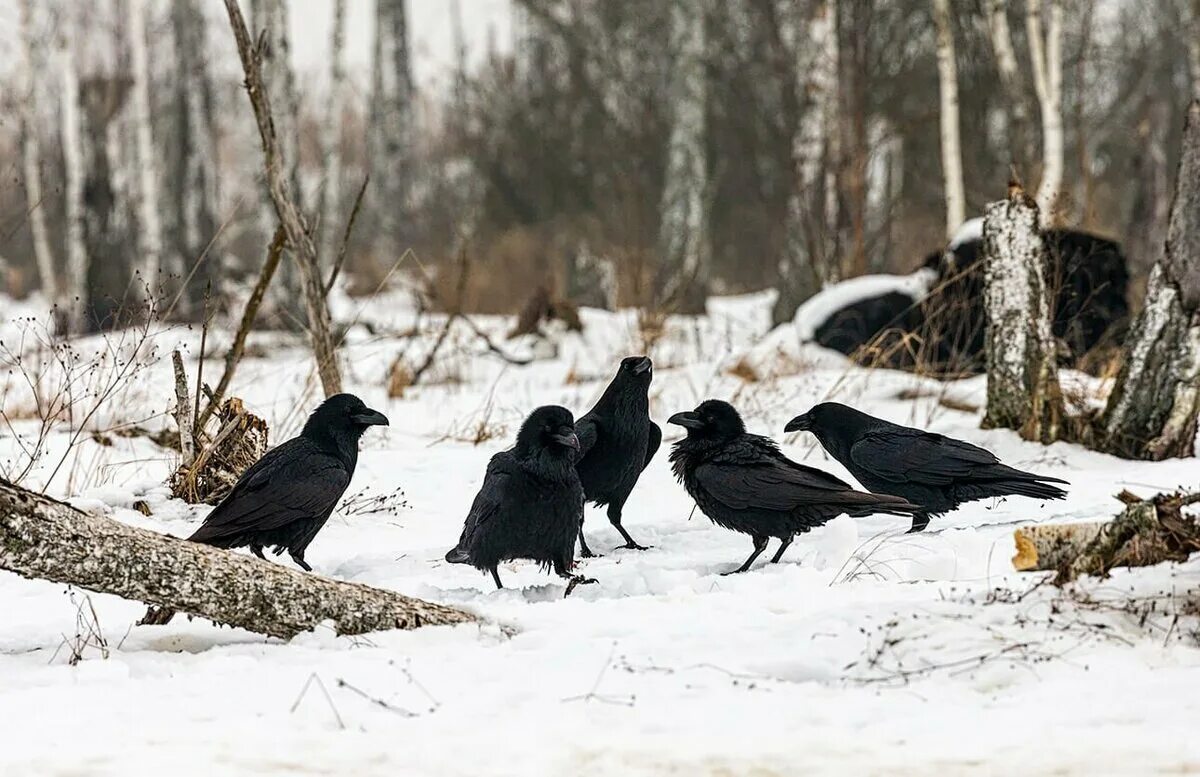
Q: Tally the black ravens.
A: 5